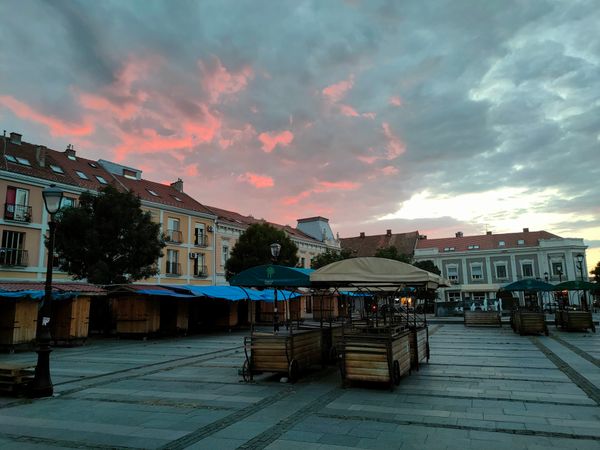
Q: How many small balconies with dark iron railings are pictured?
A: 6